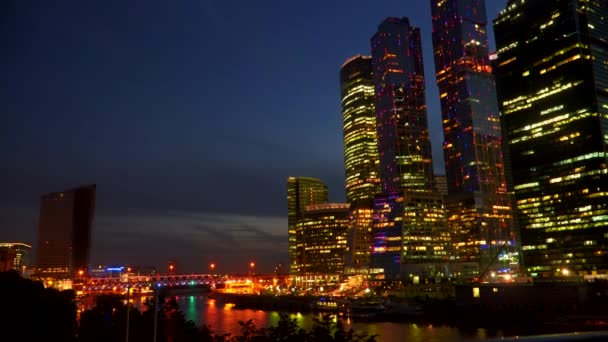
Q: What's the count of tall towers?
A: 4